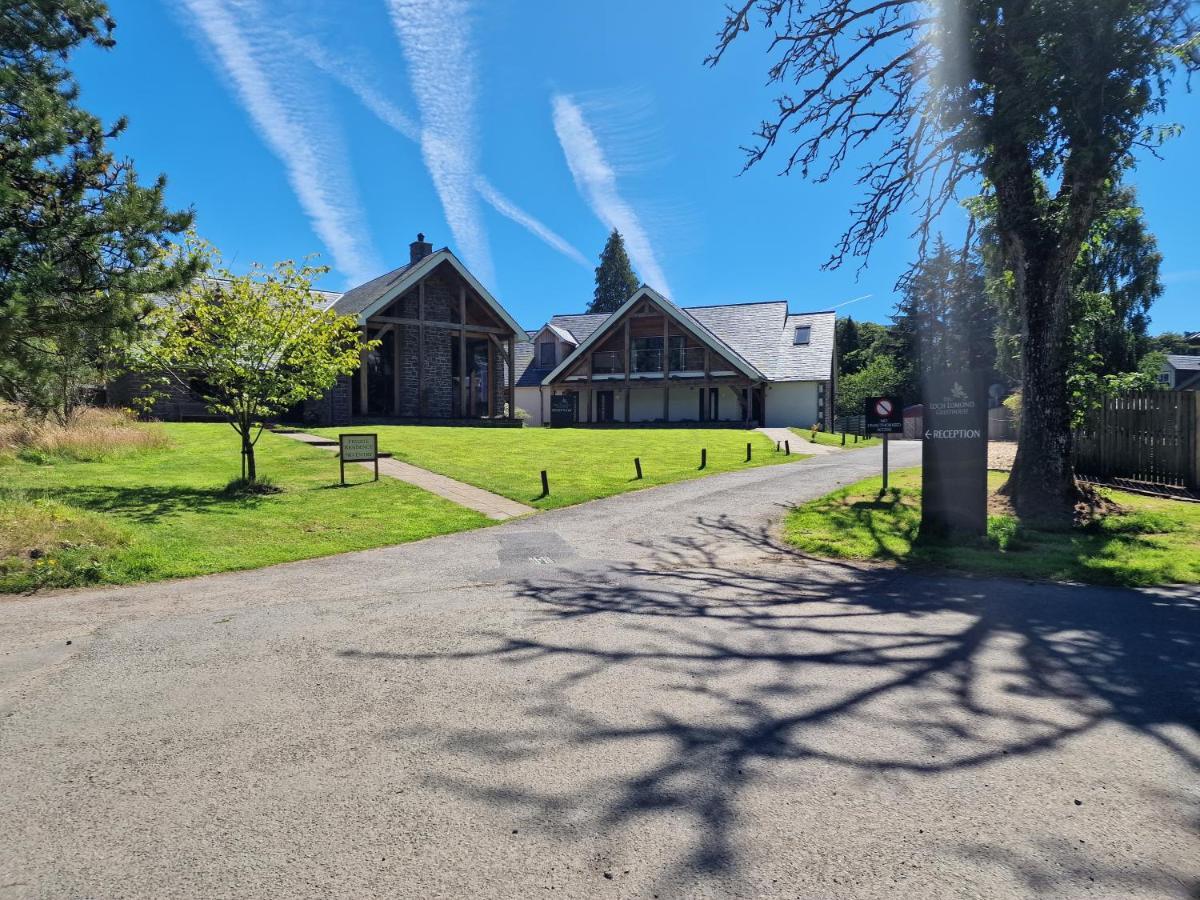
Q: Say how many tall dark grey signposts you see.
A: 1